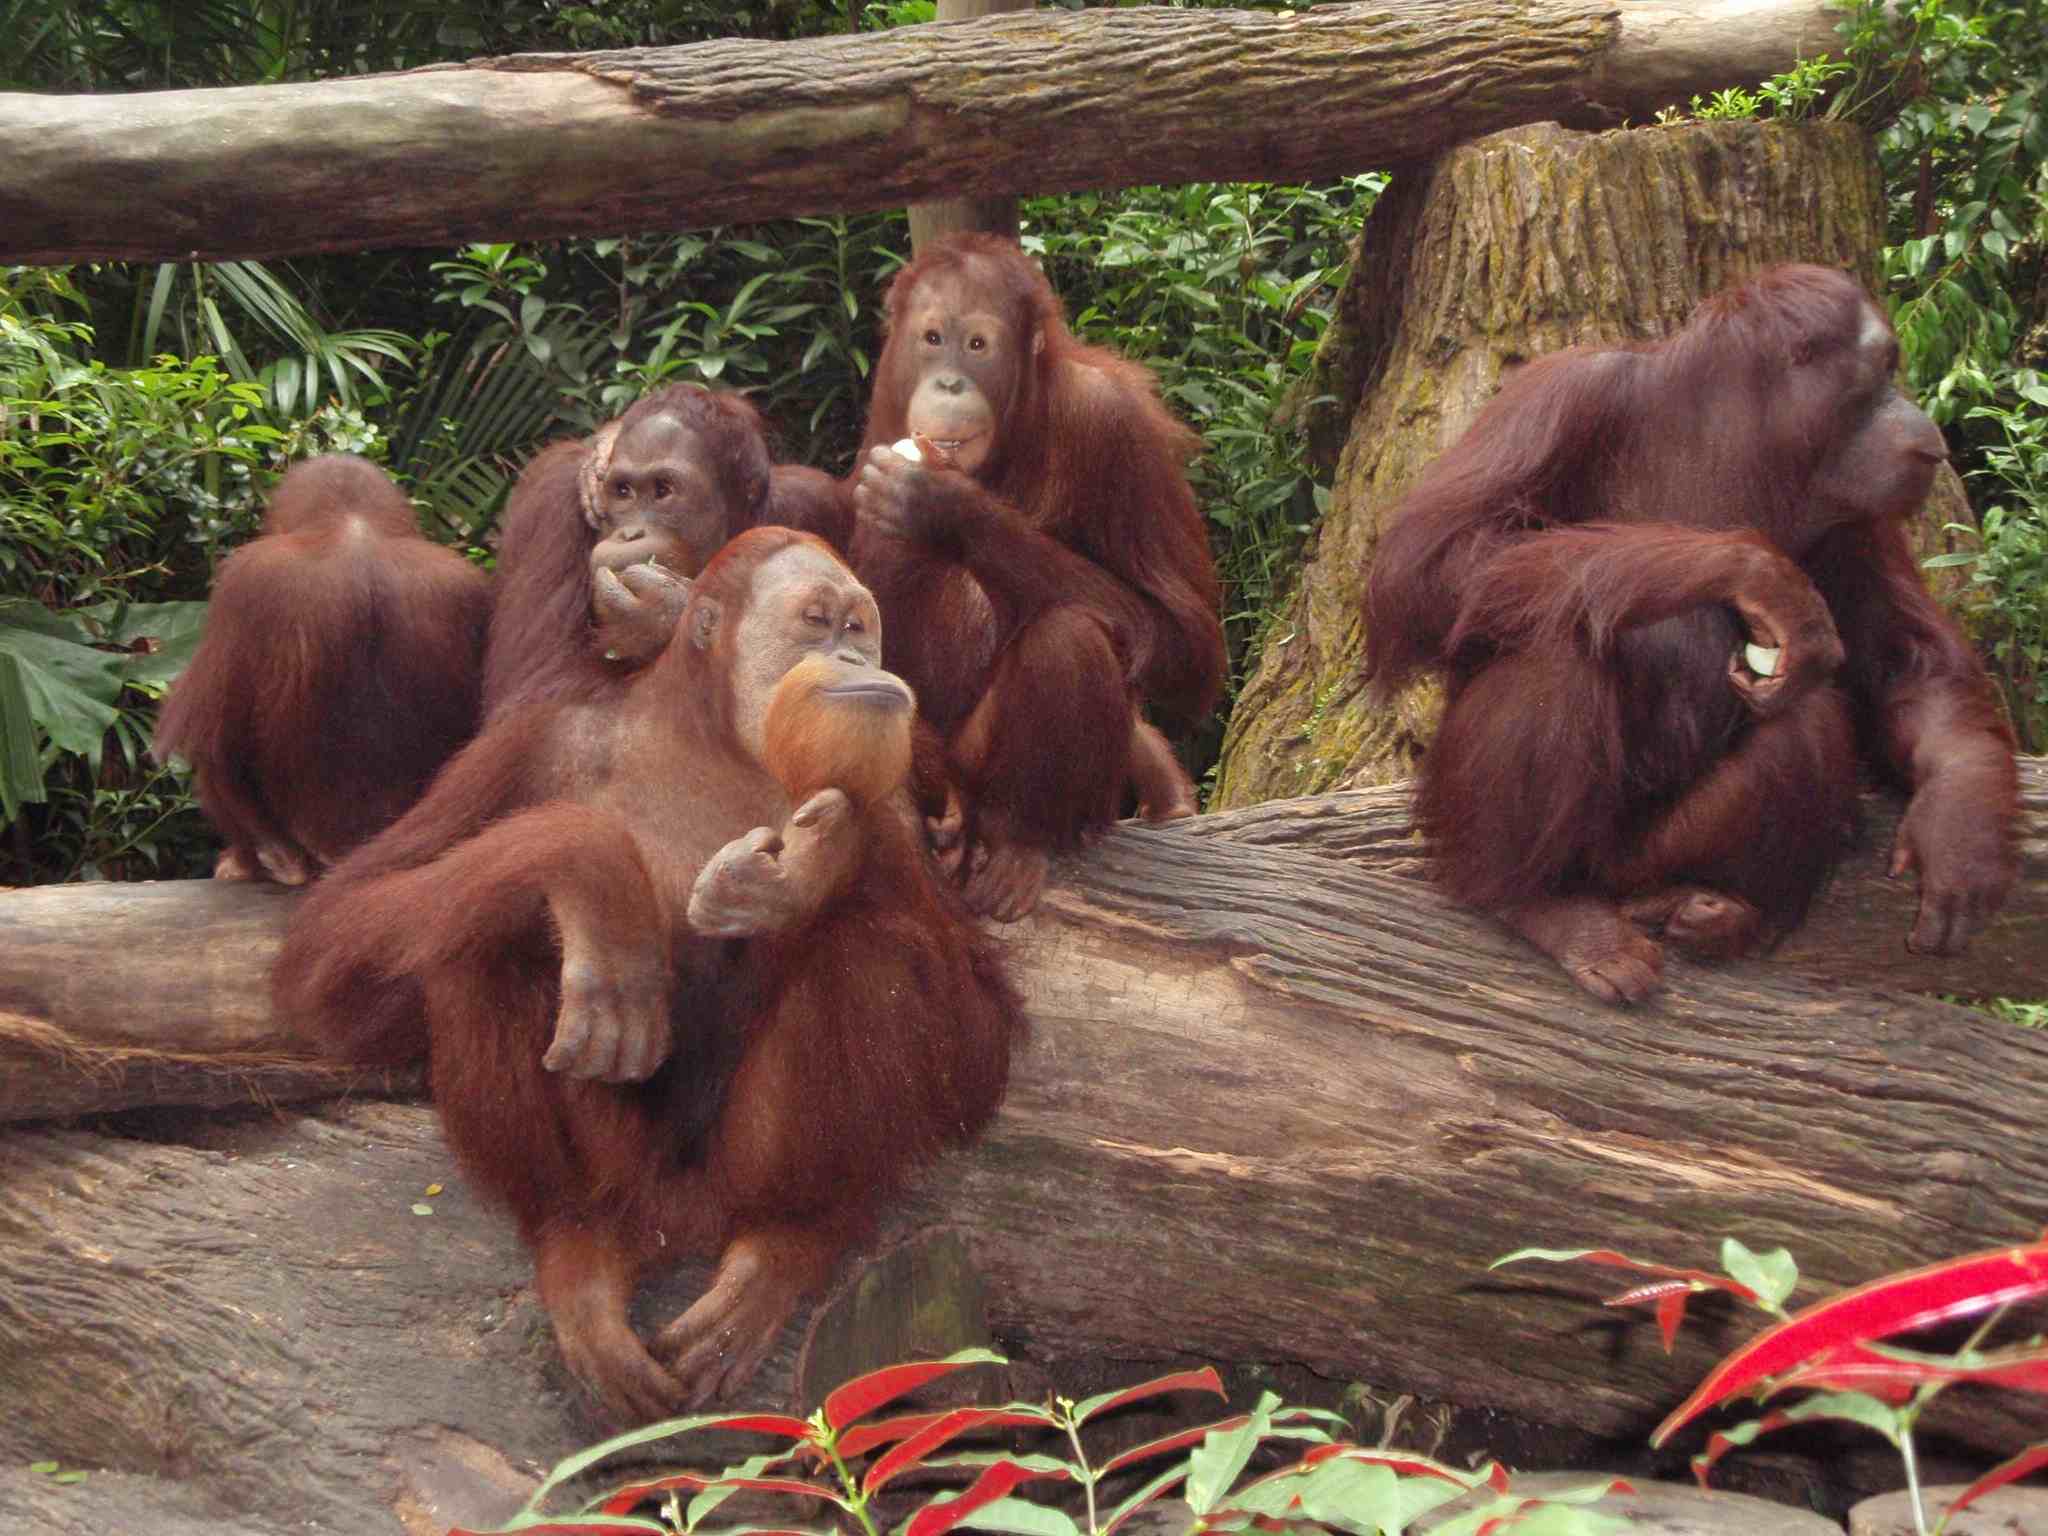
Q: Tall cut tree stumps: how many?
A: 1